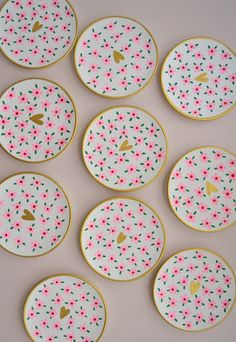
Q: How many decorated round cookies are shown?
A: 10